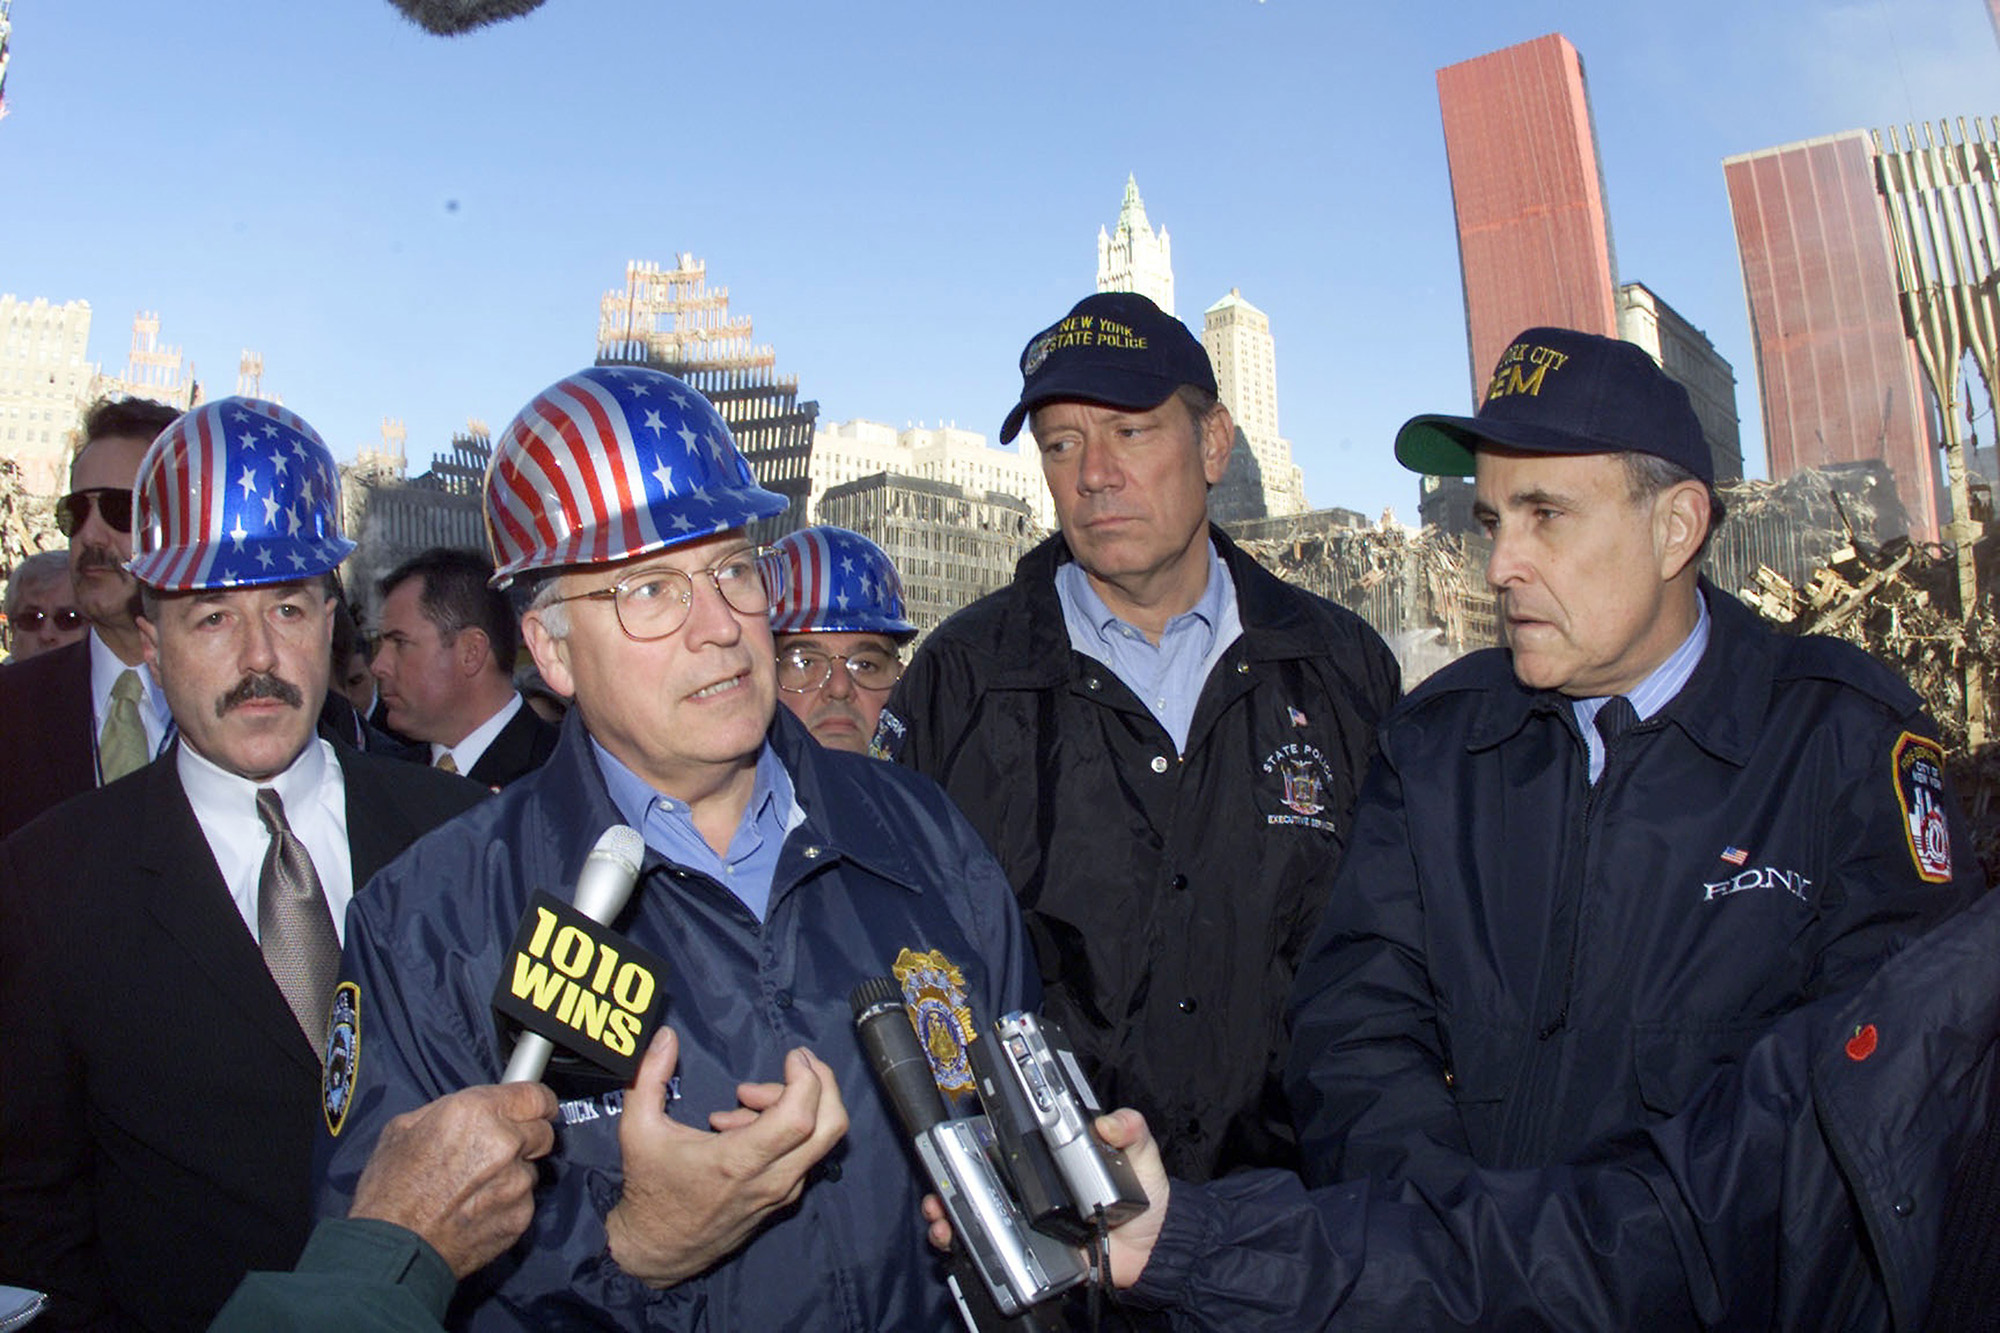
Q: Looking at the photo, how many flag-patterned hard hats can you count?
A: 3